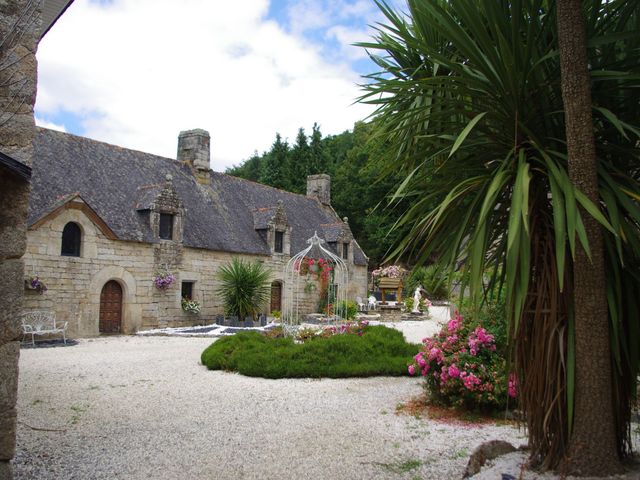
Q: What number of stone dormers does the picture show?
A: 3